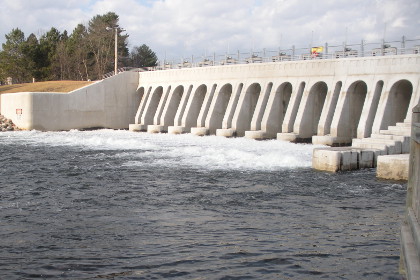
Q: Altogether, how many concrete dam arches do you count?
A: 10